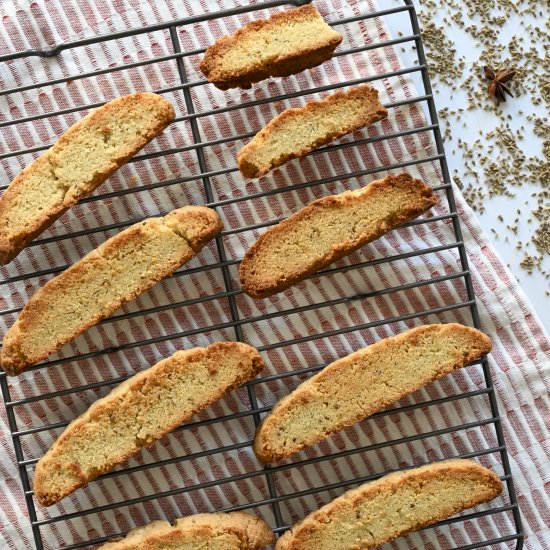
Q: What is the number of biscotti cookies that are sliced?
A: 9